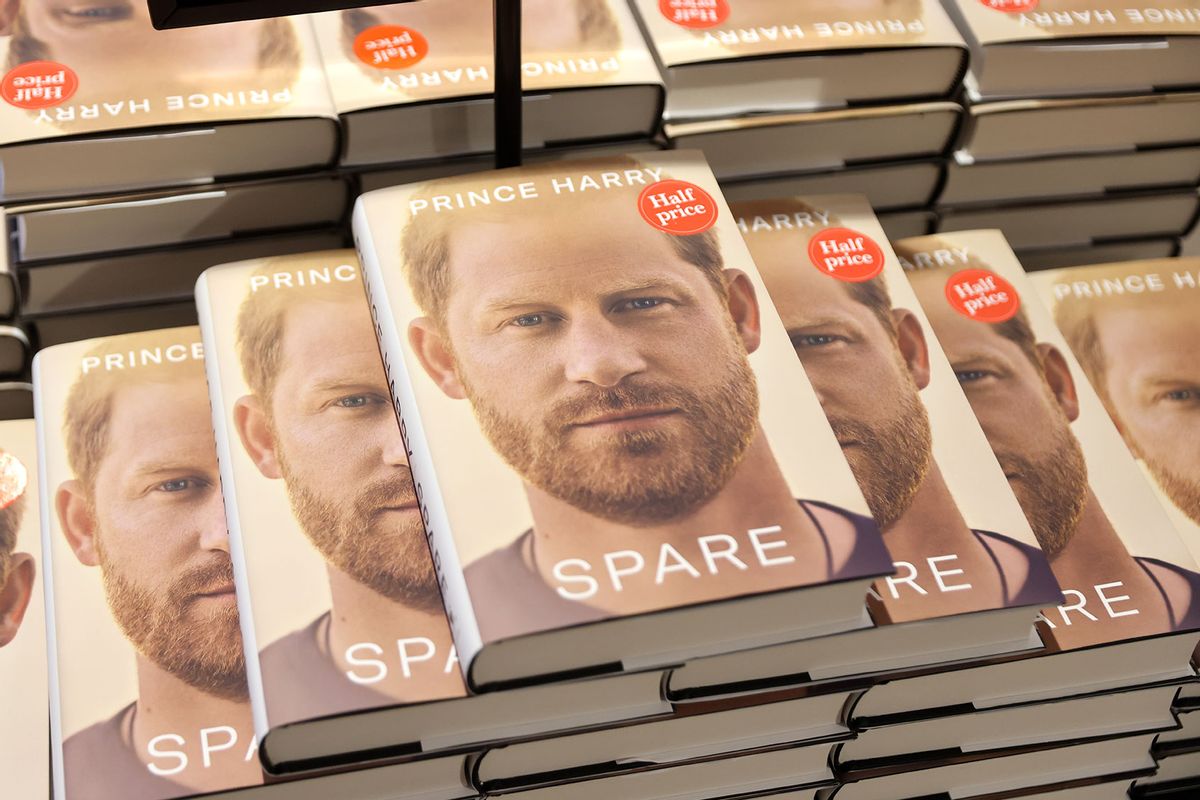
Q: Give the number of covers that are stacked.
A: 11